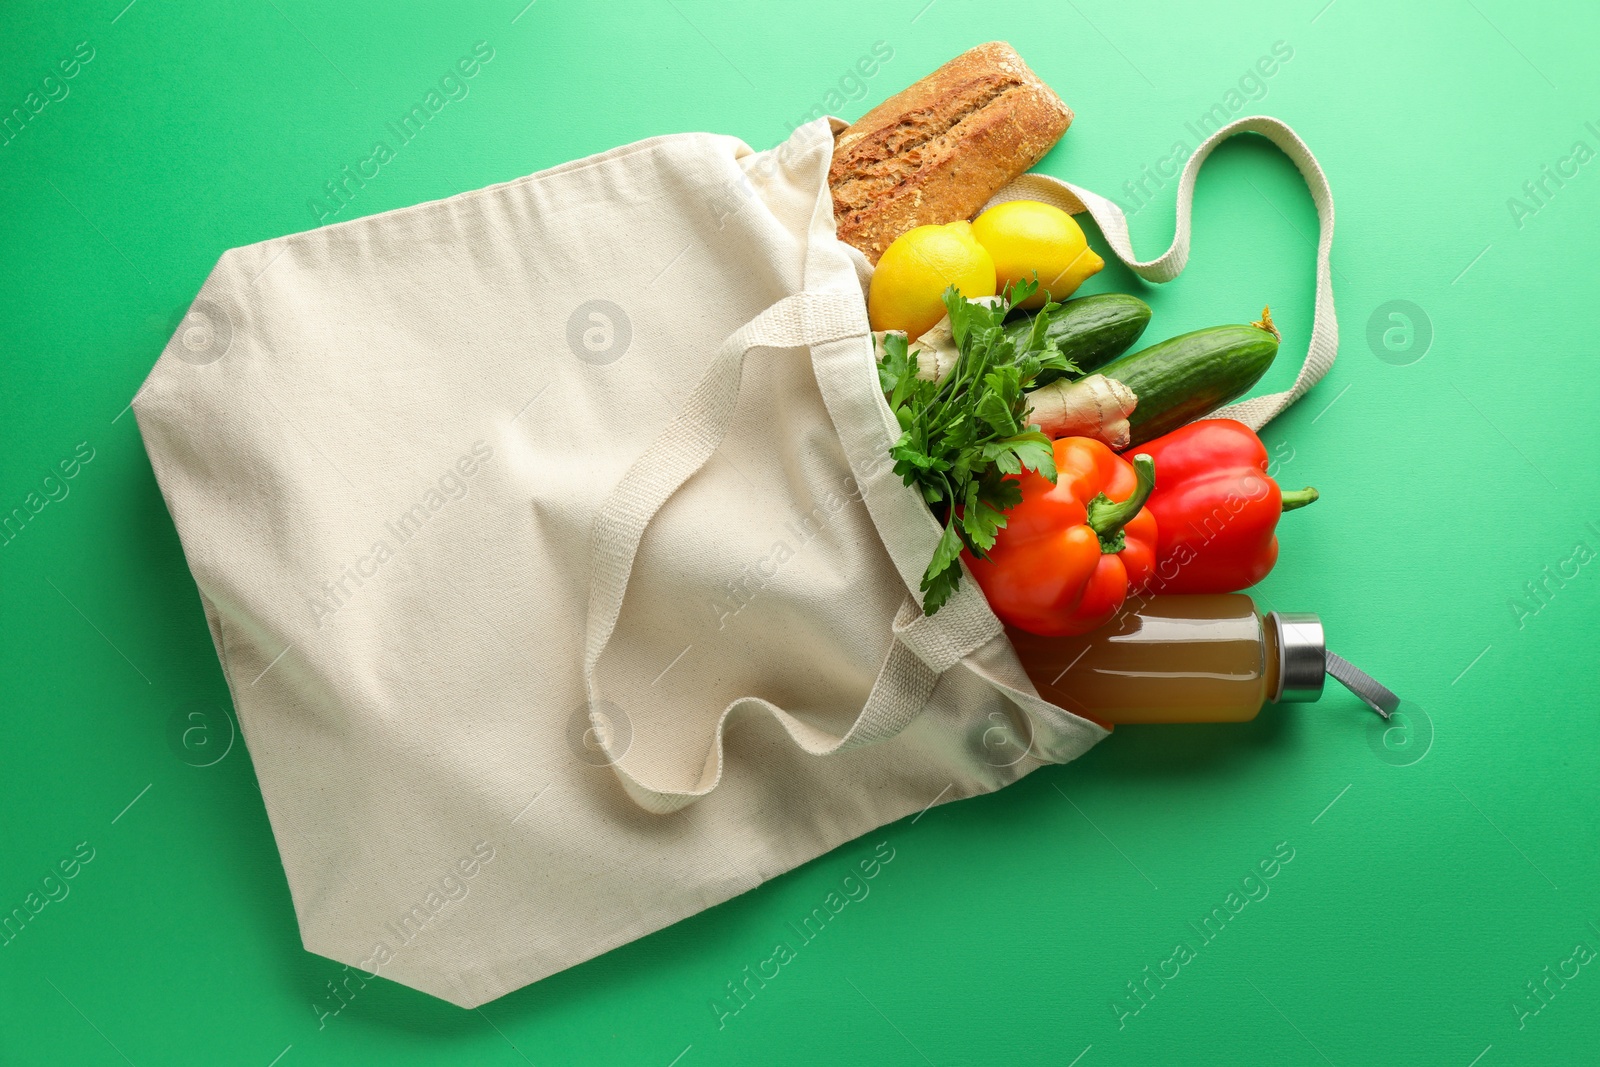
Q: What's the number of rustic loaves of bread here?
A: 1